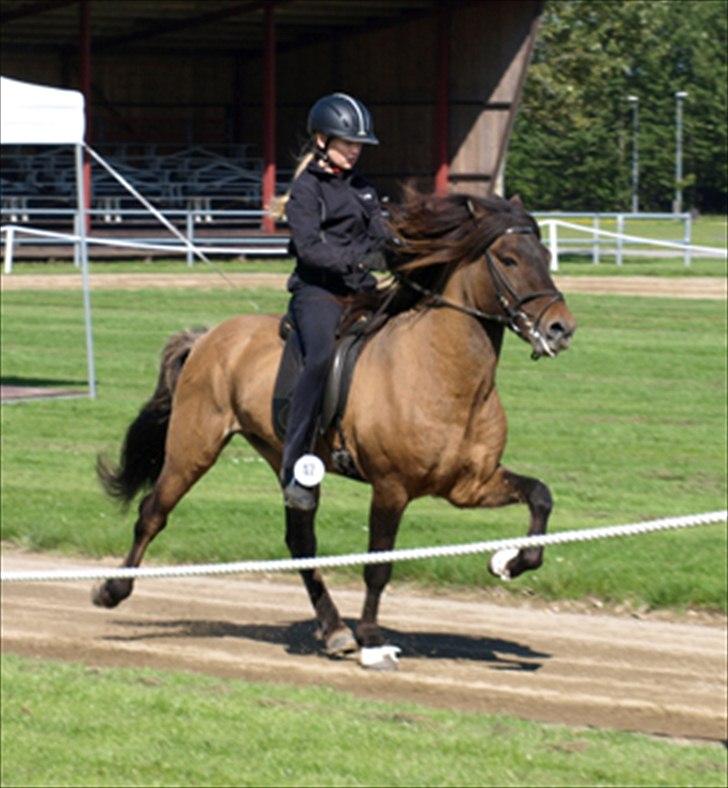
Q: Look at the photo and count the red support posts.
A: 3